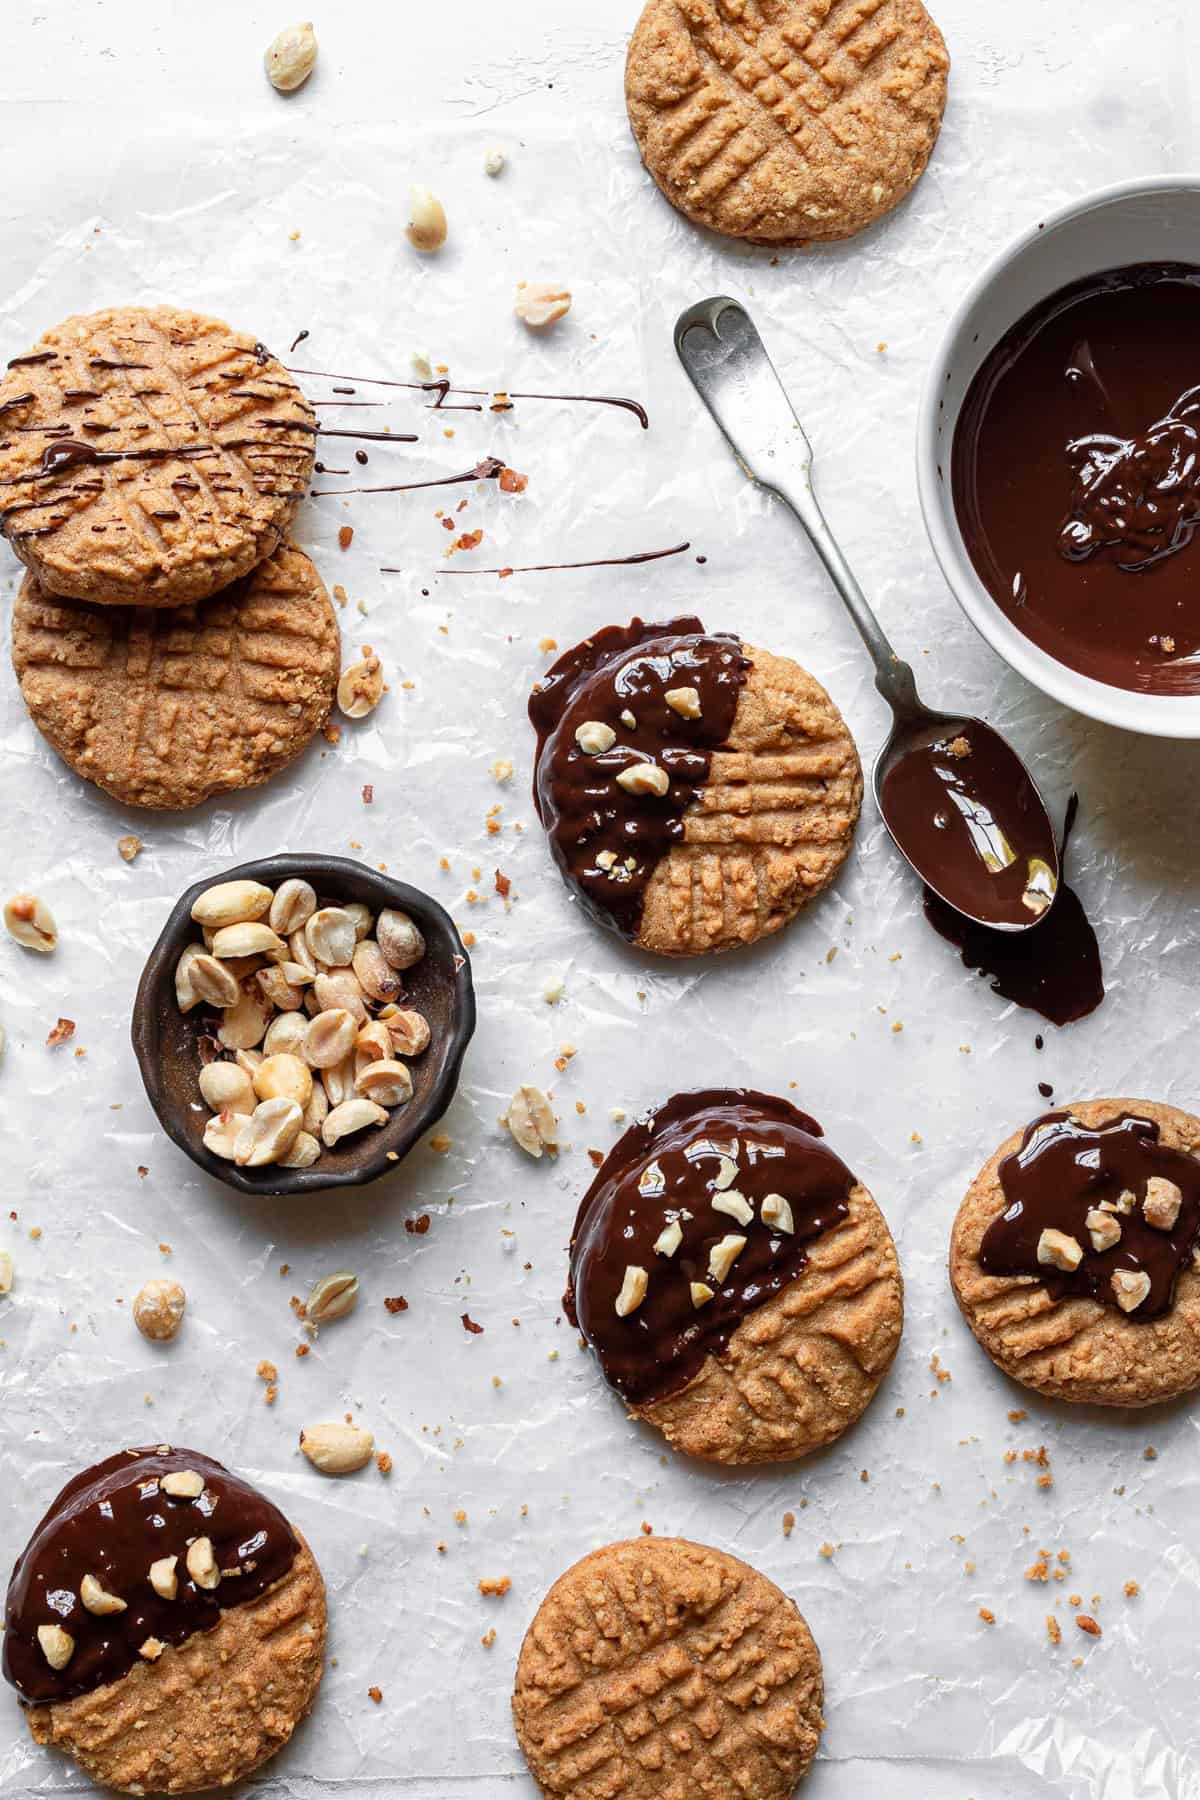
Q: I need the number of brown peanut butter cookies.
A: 8